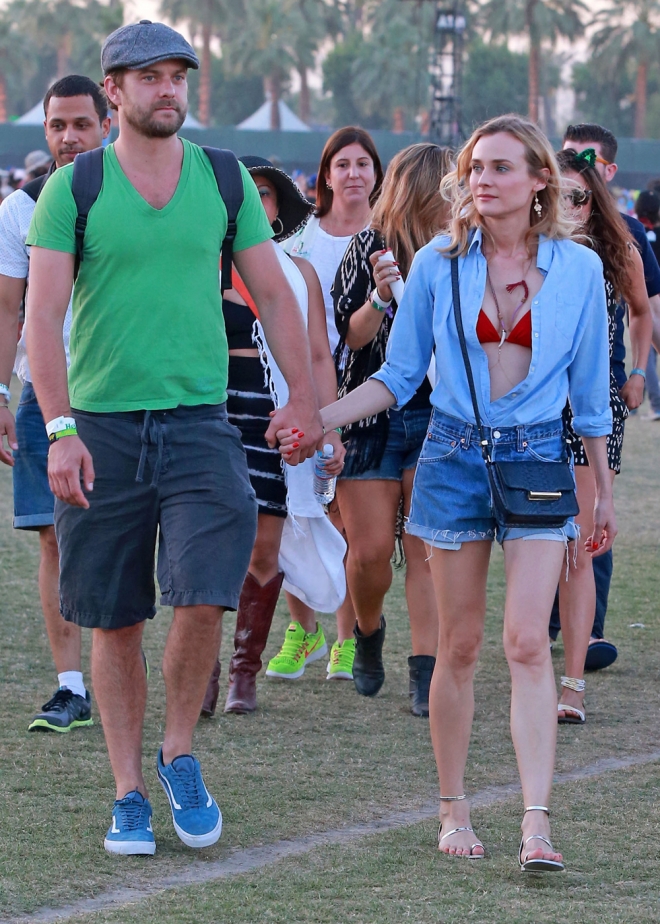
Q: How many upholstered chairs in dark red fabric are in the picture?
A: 0